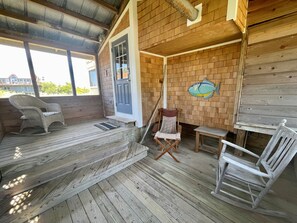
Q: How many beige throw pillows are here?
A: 1